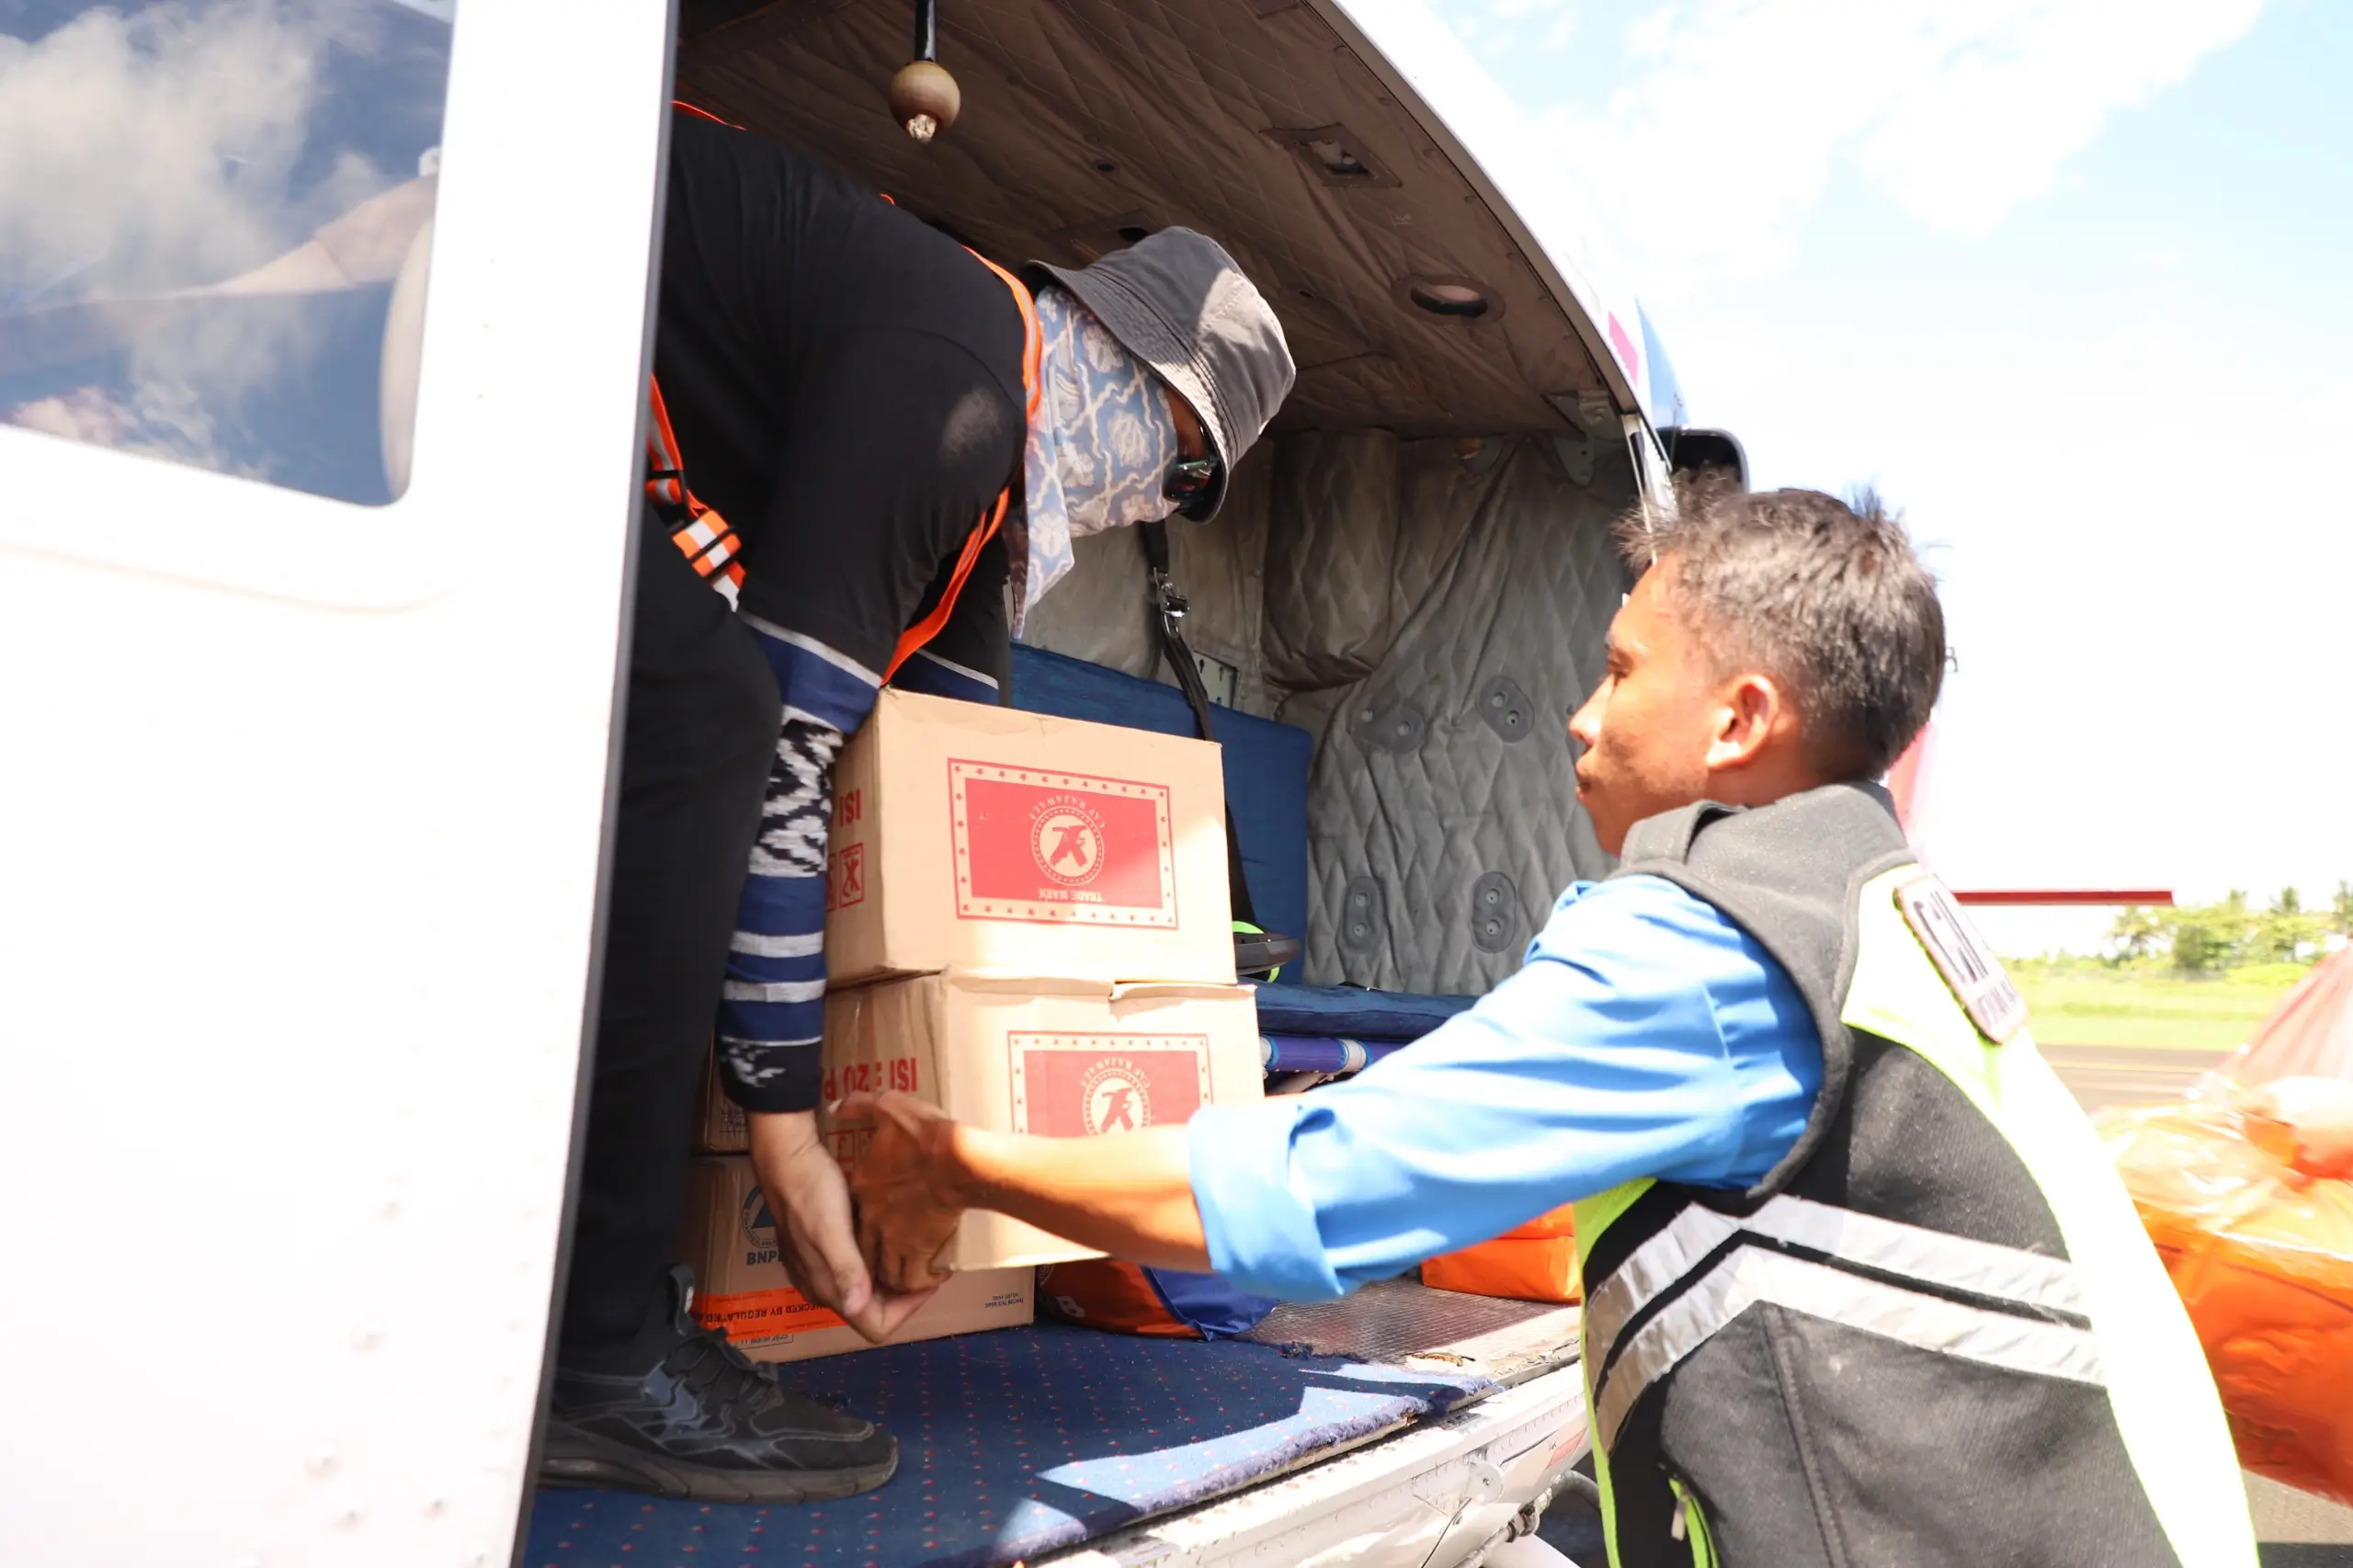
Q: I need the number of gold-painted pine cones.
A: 0